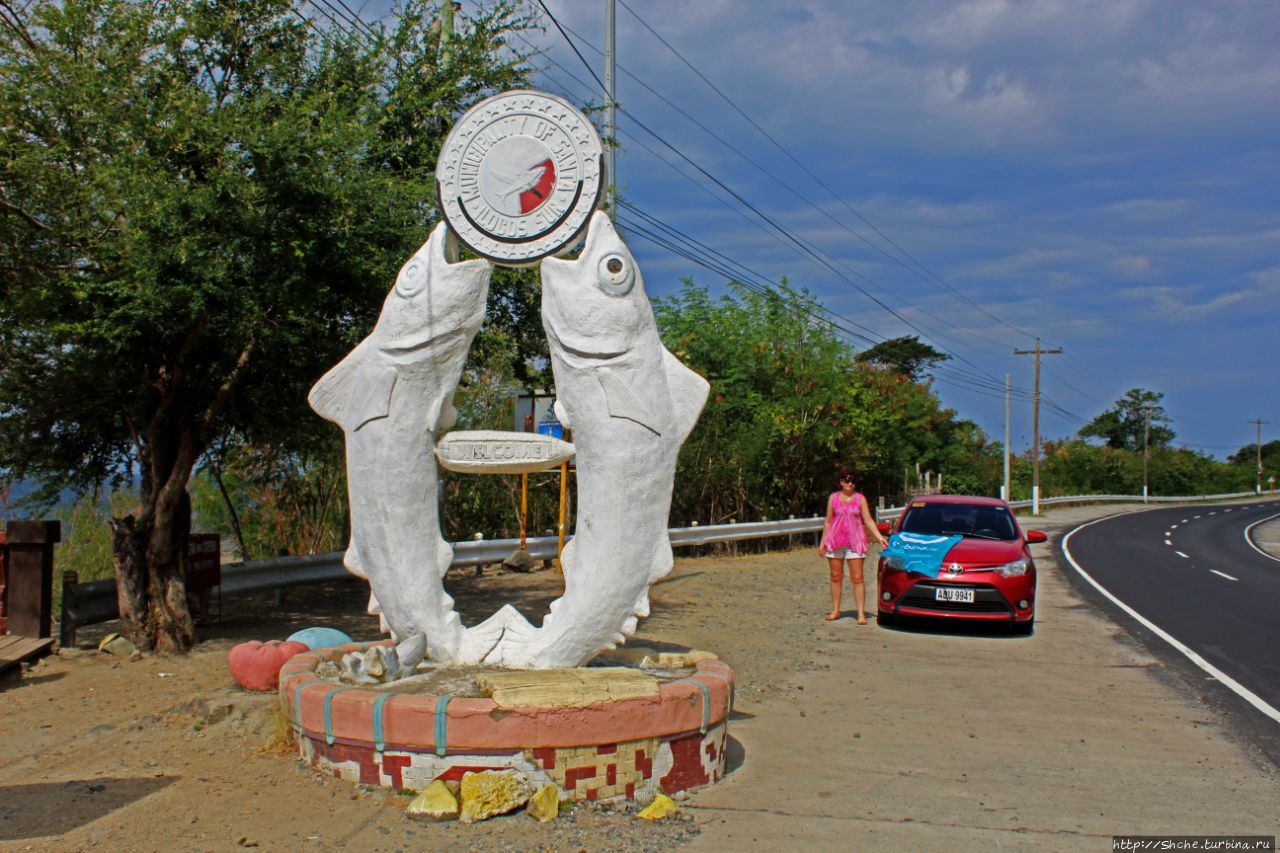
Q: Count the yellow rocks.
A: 4